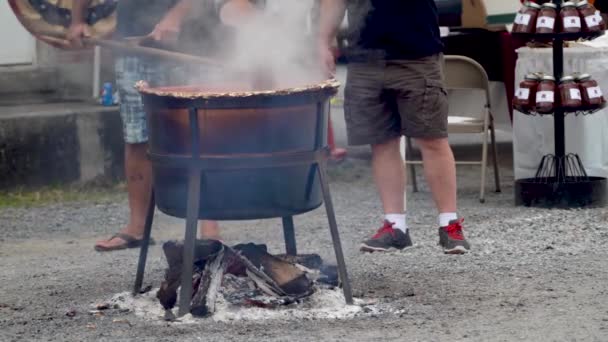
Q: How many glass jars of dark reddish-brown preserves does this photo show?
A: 8